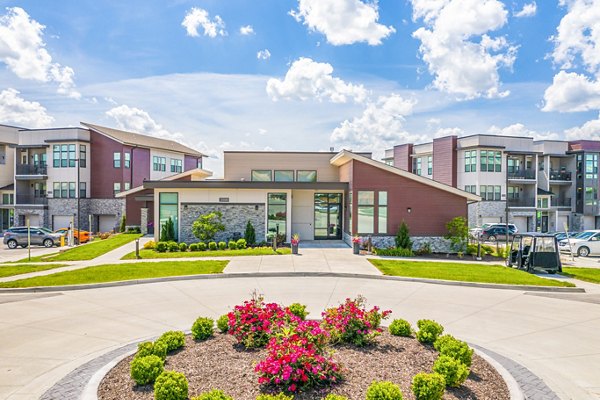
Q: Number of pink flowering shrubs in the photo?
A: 3